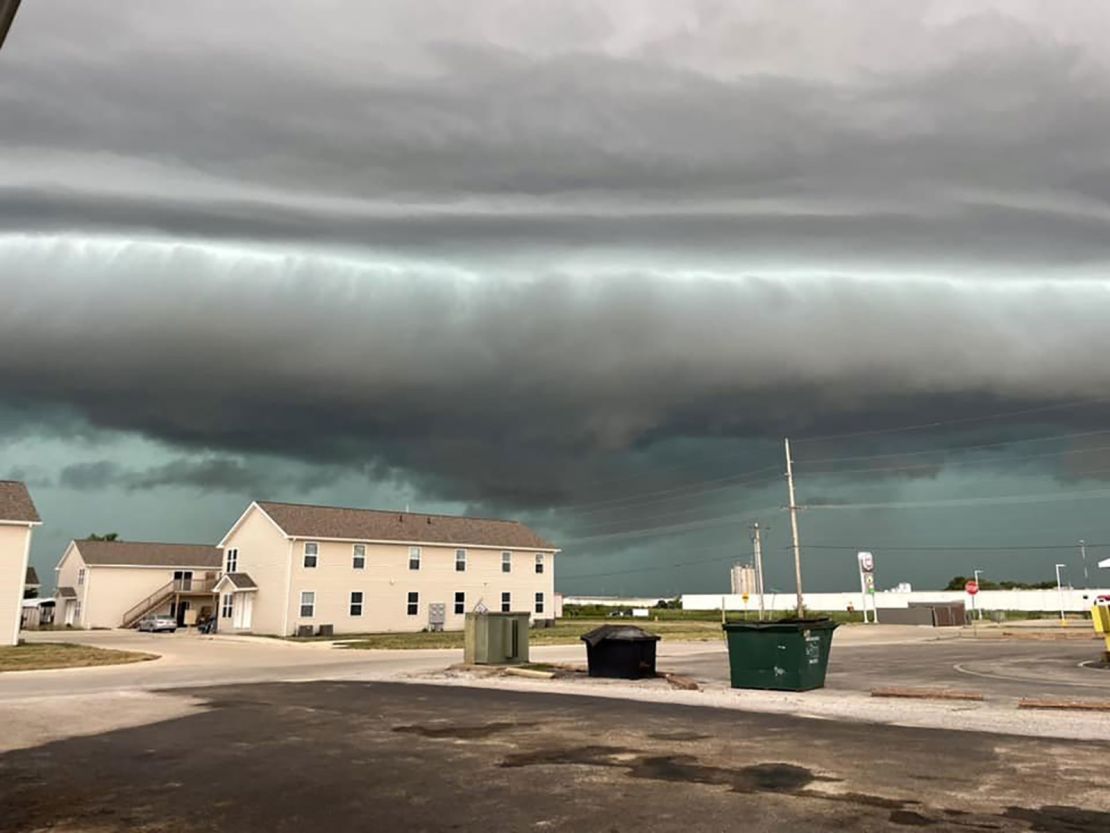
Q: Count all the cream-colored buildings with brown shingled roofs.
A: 3